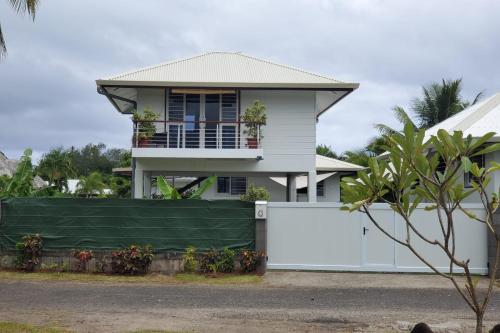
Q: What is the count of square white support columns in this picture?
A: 4